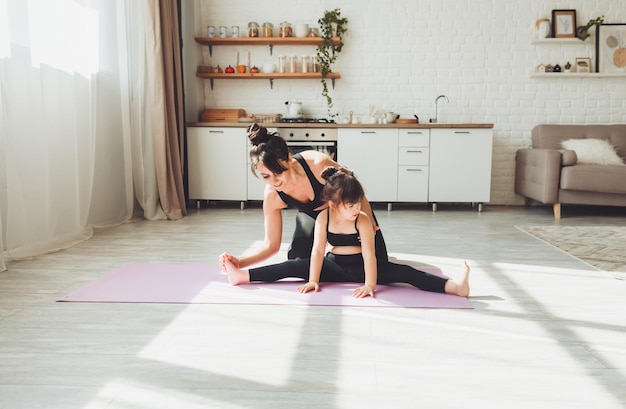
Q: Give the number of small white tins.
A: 3